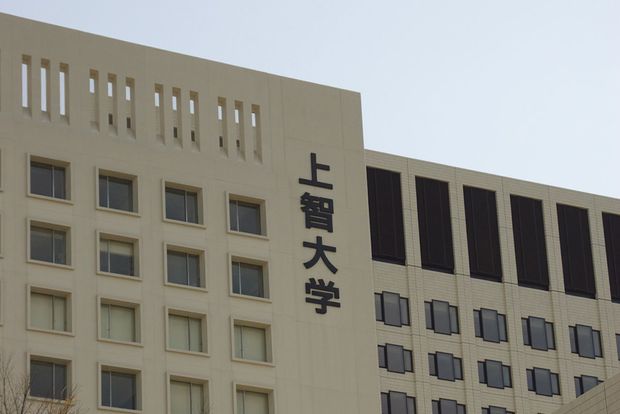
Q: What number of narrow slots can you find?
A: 12